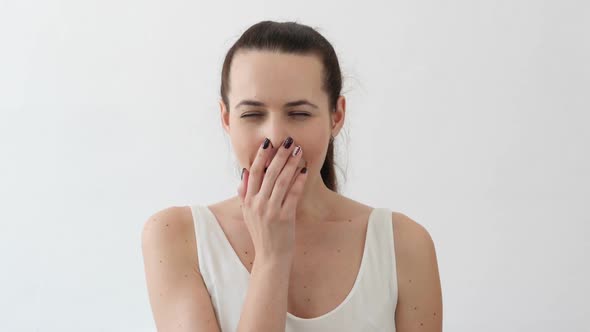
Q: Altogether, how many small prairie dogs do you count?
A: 0